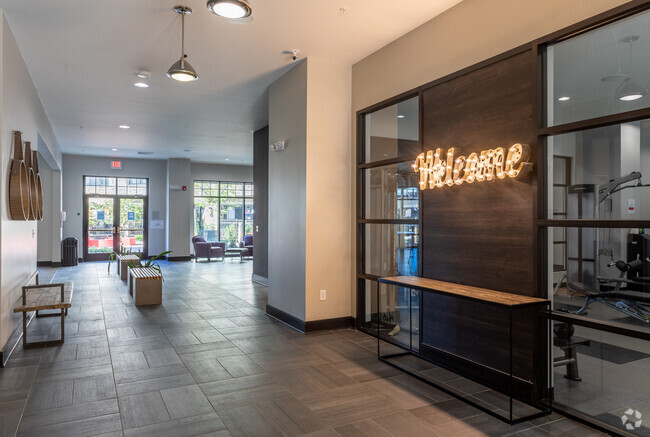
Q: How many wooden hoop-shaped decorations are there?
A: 3